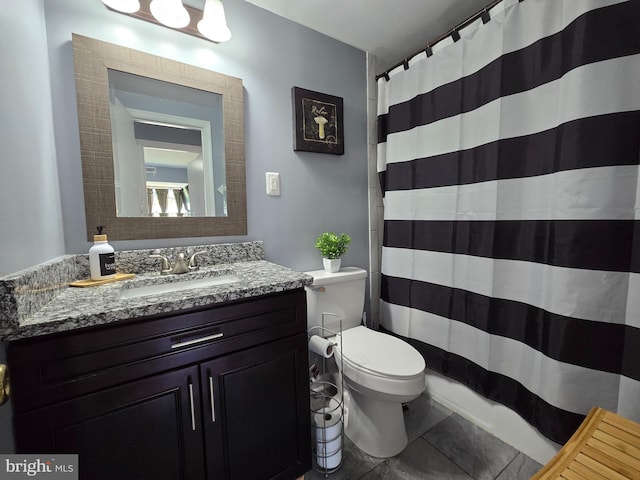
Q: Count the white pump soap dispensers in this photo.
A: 1